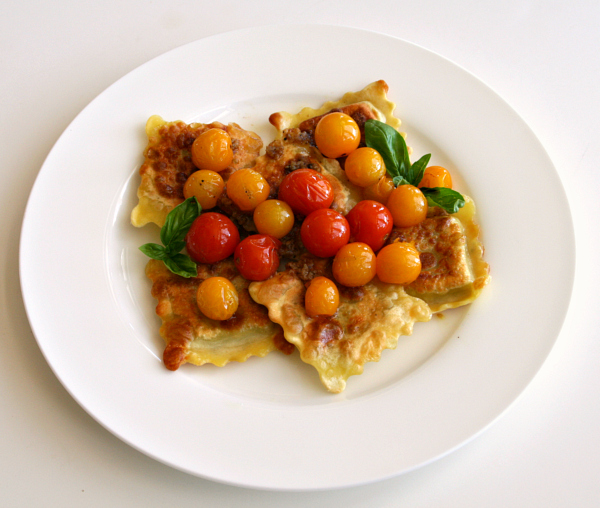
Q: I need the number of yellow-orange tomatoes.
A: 13